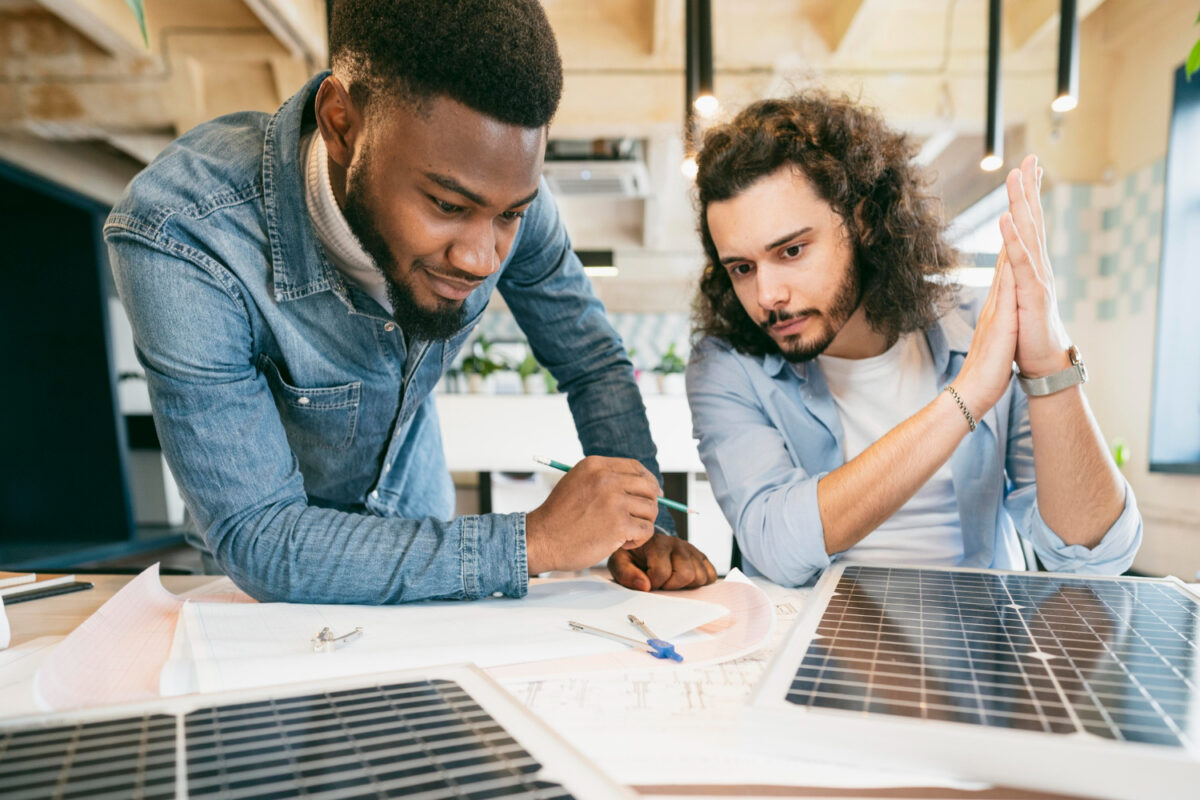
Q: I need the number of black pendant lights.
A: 4